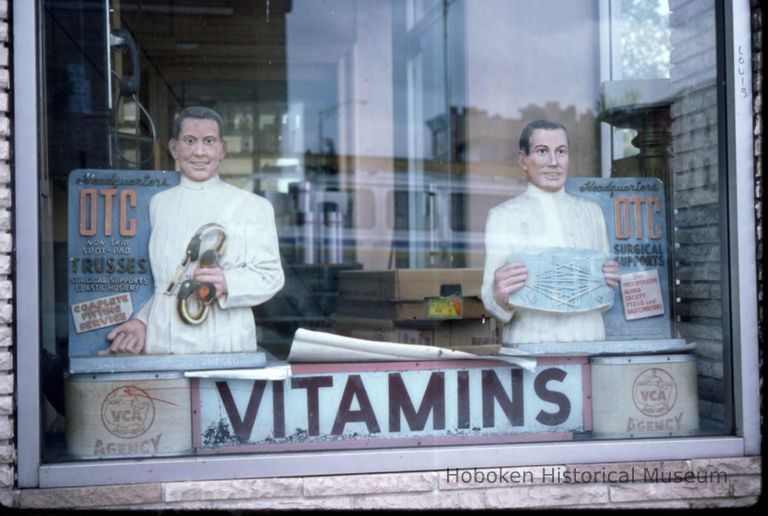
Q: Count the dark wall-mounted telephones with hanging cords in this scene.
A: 1